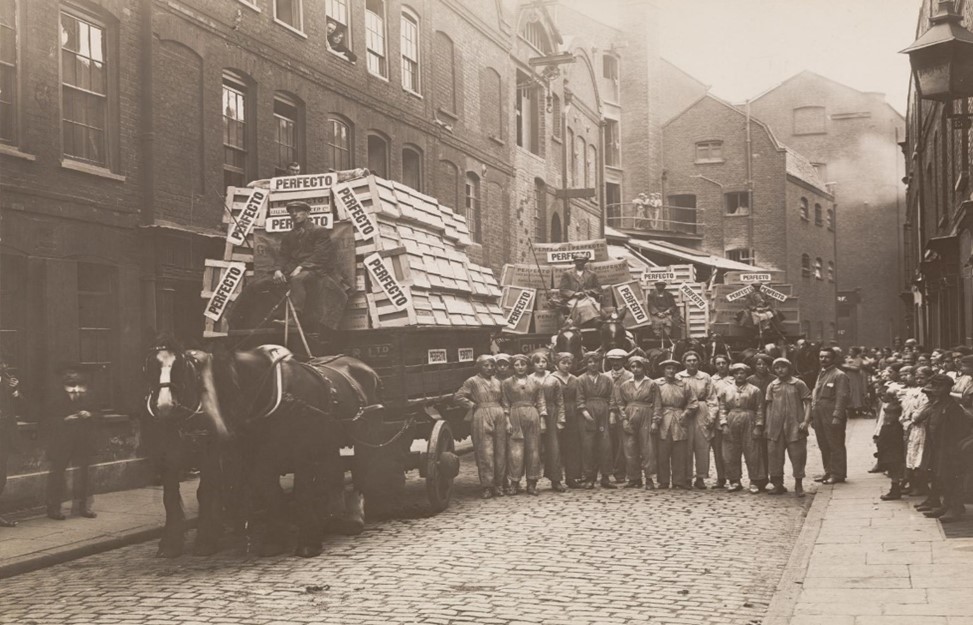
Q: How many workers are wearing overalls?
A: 15